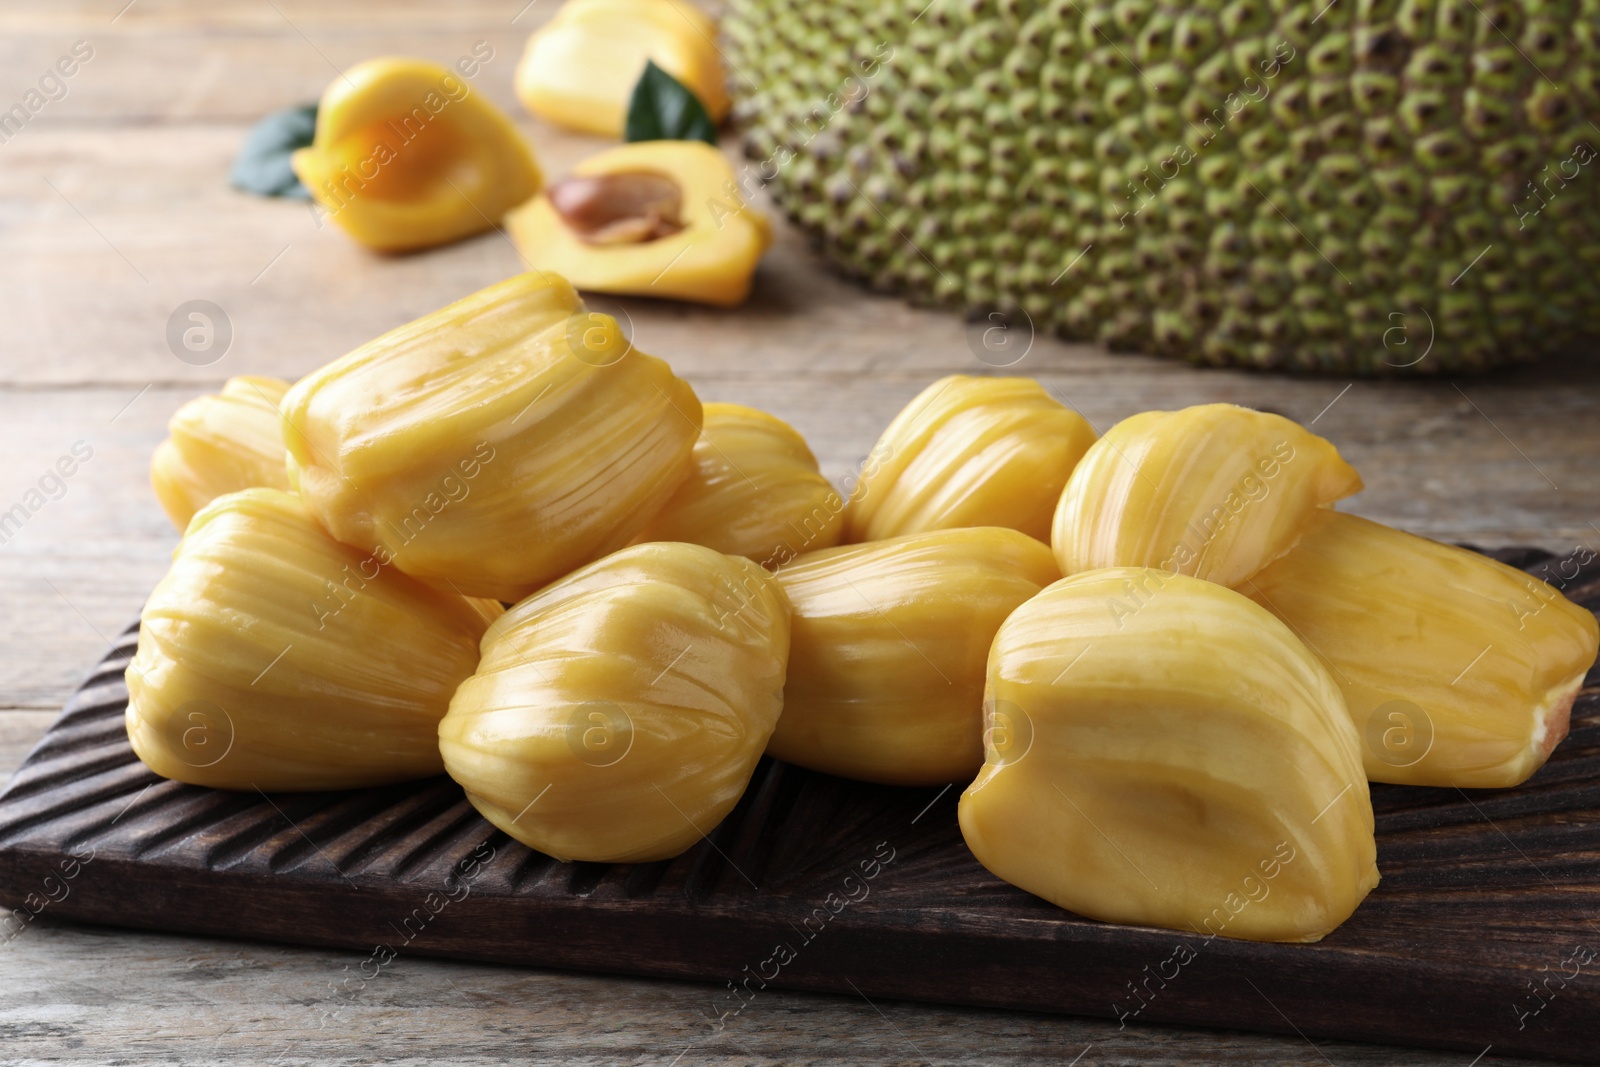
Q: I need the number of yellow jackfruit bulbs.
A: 13